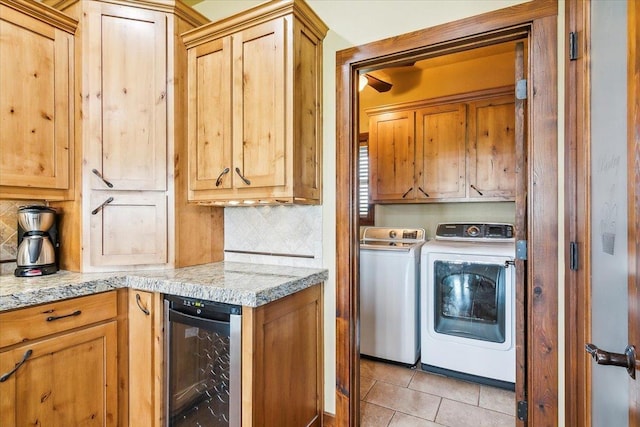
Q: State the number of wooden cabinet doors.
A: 10